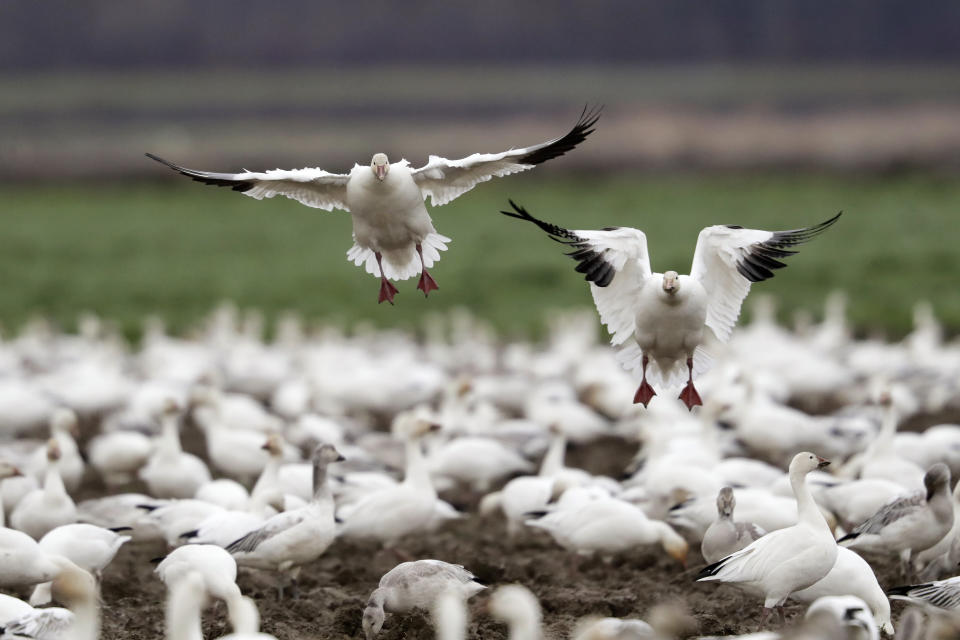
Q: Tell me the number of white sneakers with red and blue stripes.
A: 0